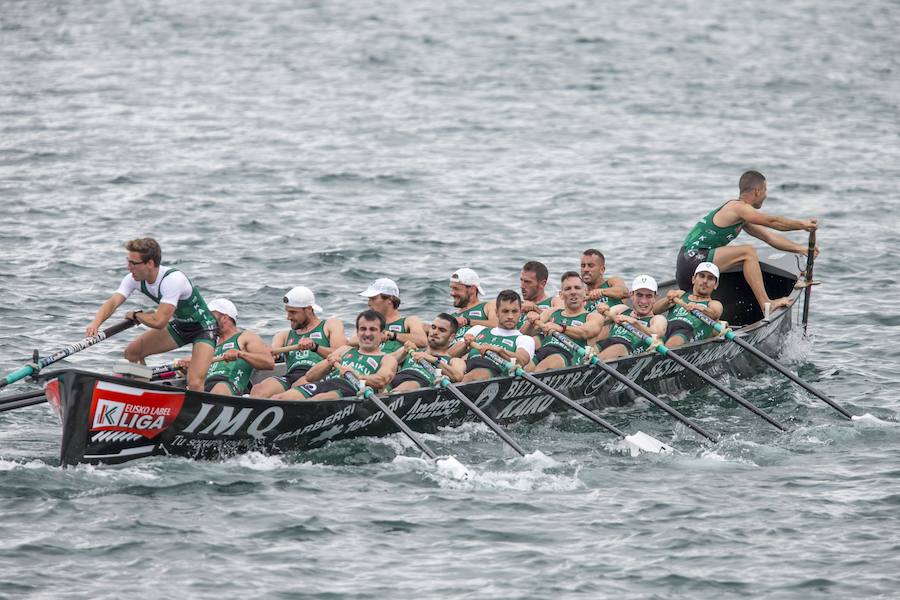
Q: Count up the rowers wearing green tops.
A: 14